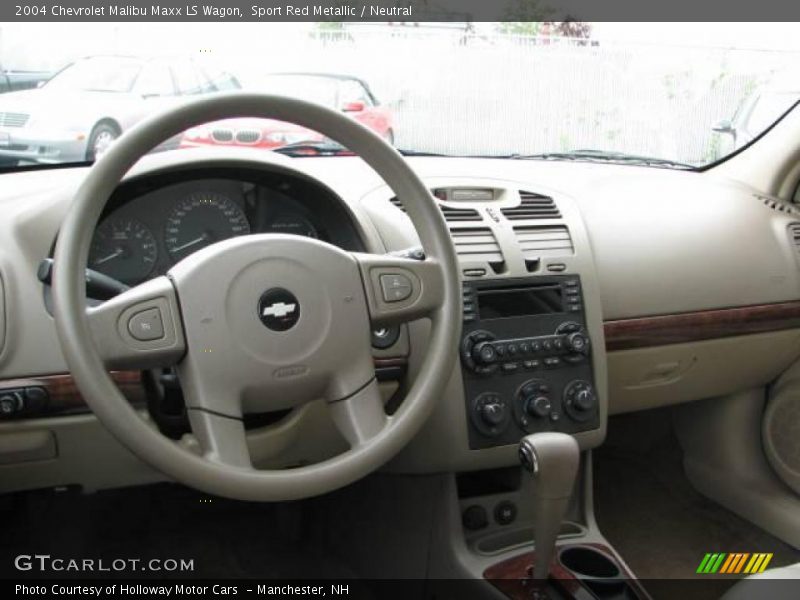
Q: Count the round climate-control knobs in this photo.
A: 3